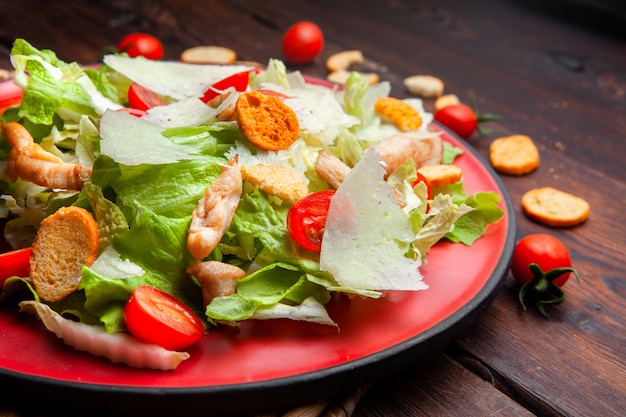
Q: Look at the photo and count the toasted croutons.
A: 12